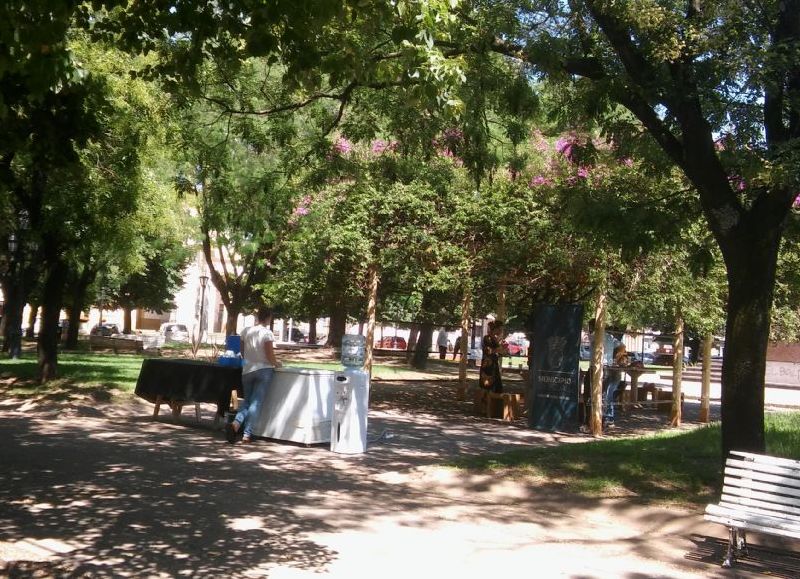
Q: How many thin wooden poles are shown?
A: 6